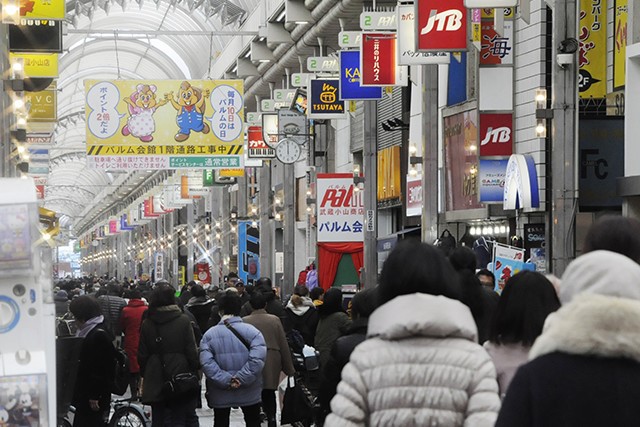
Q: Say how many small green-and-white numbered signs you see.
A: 7